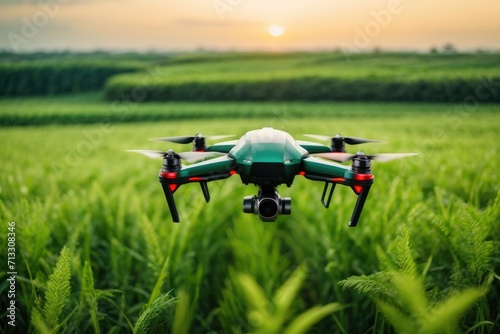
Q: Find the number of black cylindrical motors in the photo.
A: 4